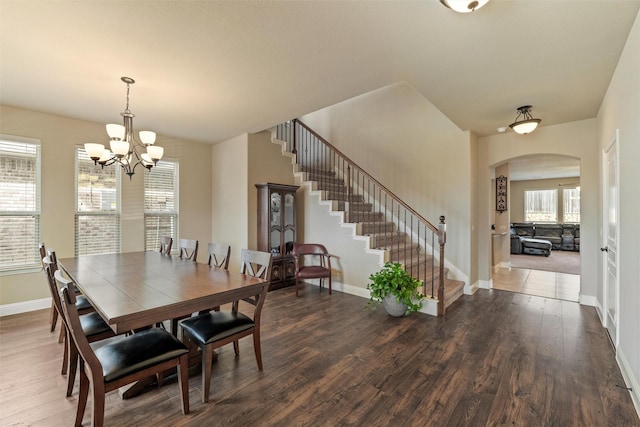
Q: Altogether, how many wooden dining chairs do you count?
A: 8